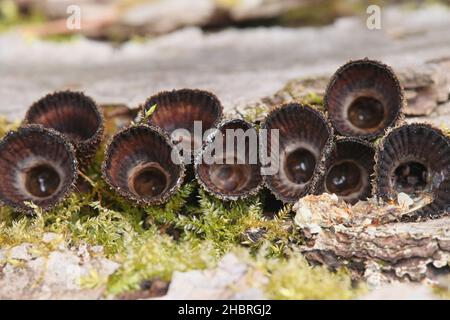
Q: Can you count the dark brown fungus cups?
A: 9